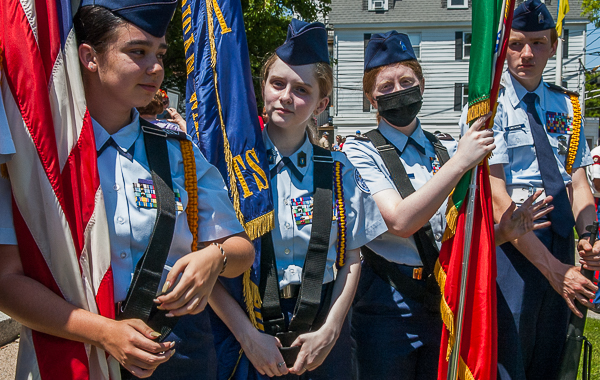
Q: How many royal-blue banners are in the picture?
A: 1